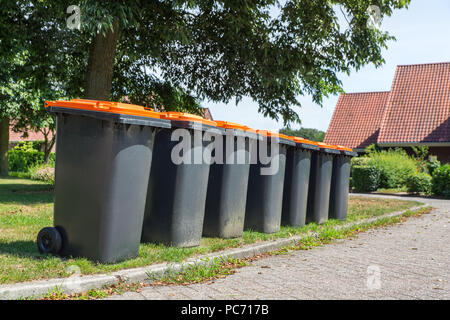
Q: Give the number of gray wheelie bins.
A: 7